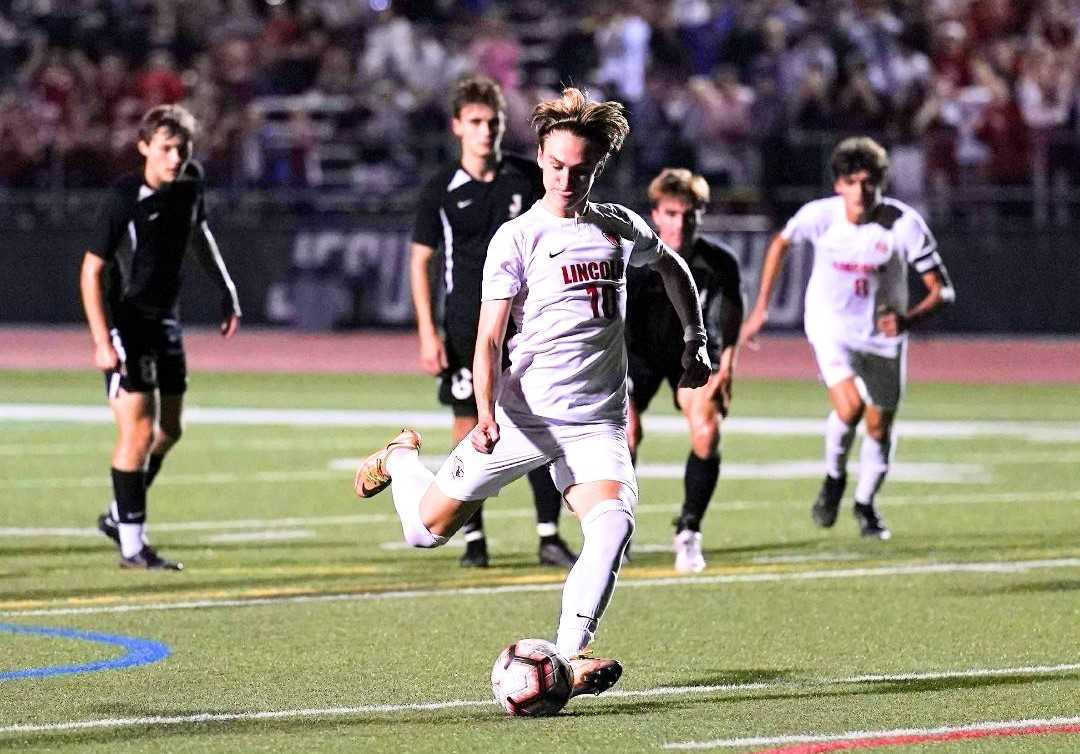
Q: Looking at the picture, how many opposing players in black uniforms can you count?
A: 3